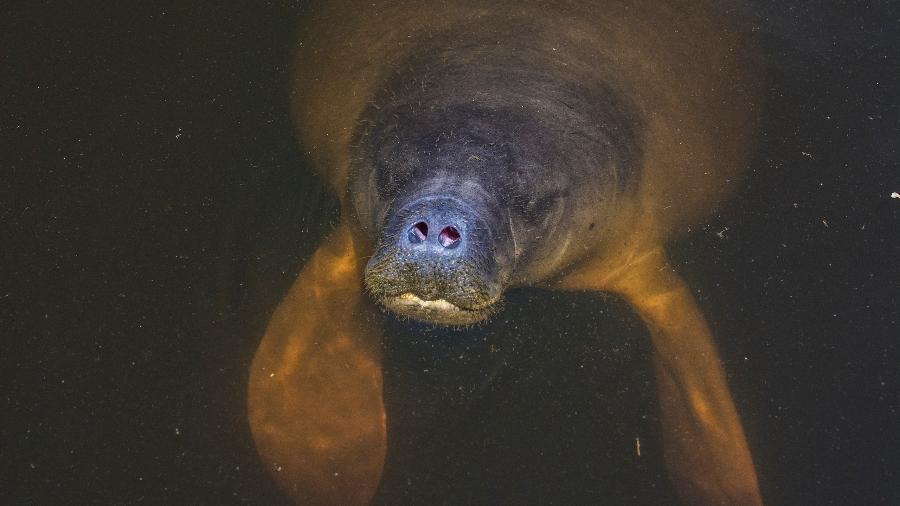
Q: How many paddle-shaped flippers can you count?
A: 2